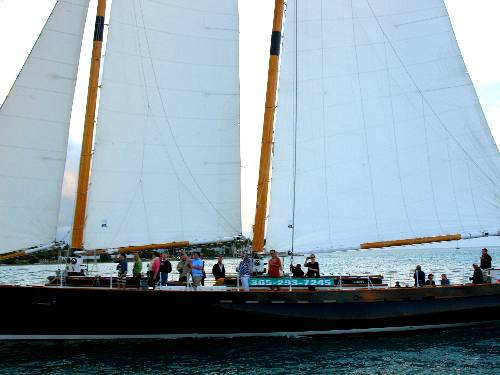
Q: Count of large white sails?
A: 3